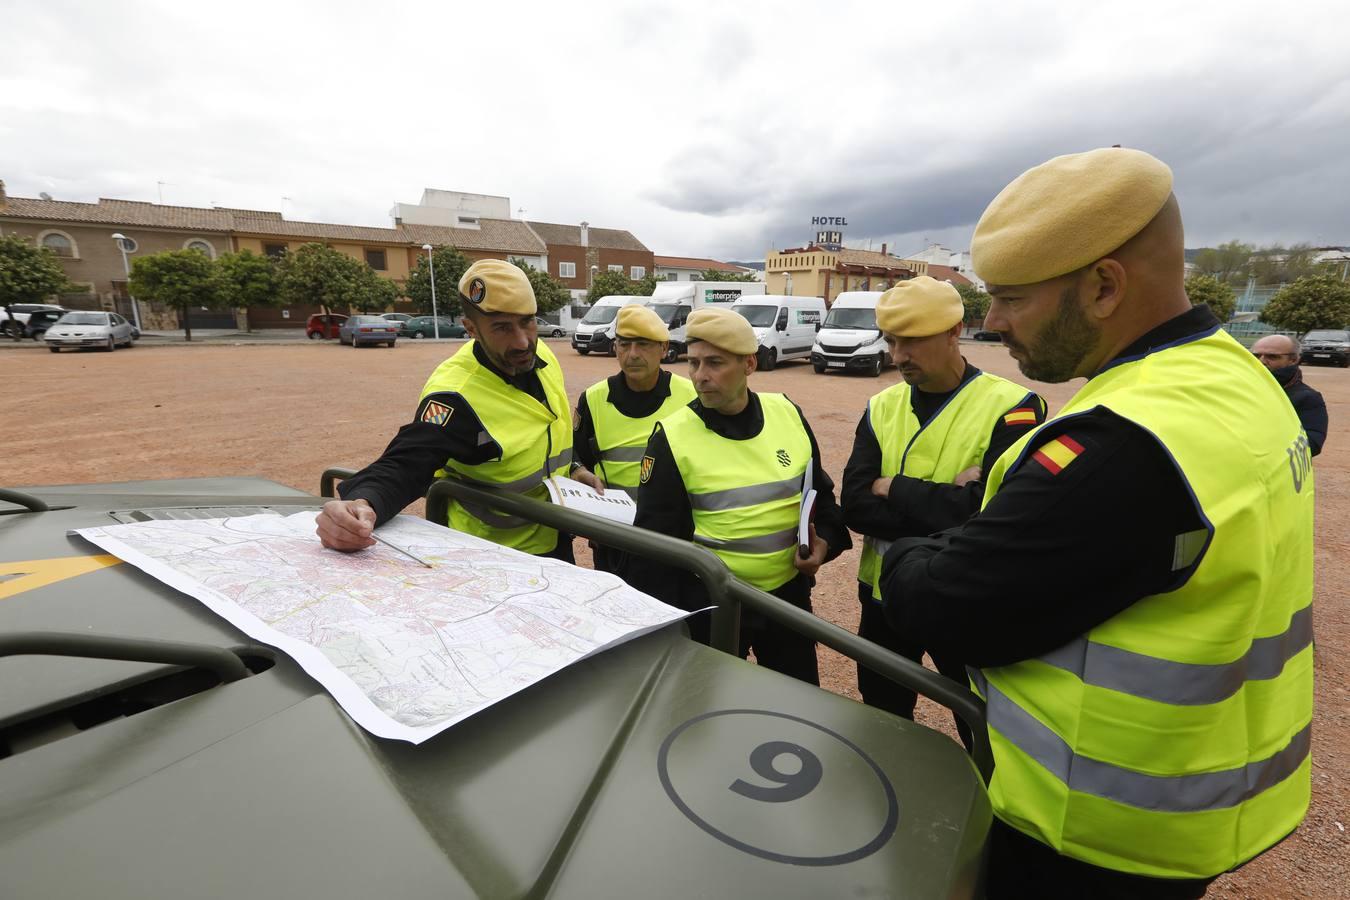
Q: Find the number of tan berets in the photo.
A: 5